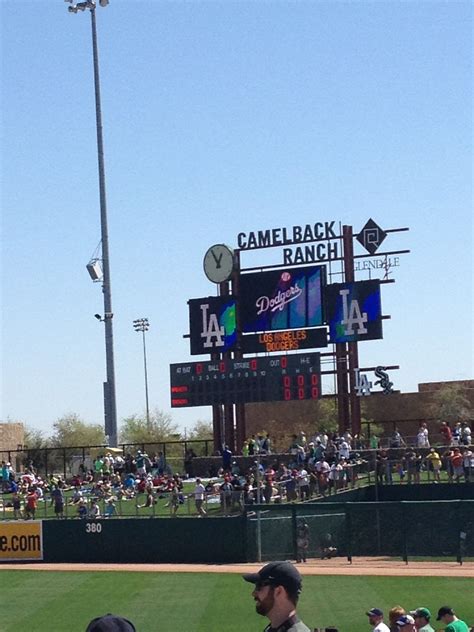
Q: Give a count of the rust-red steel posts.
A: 5